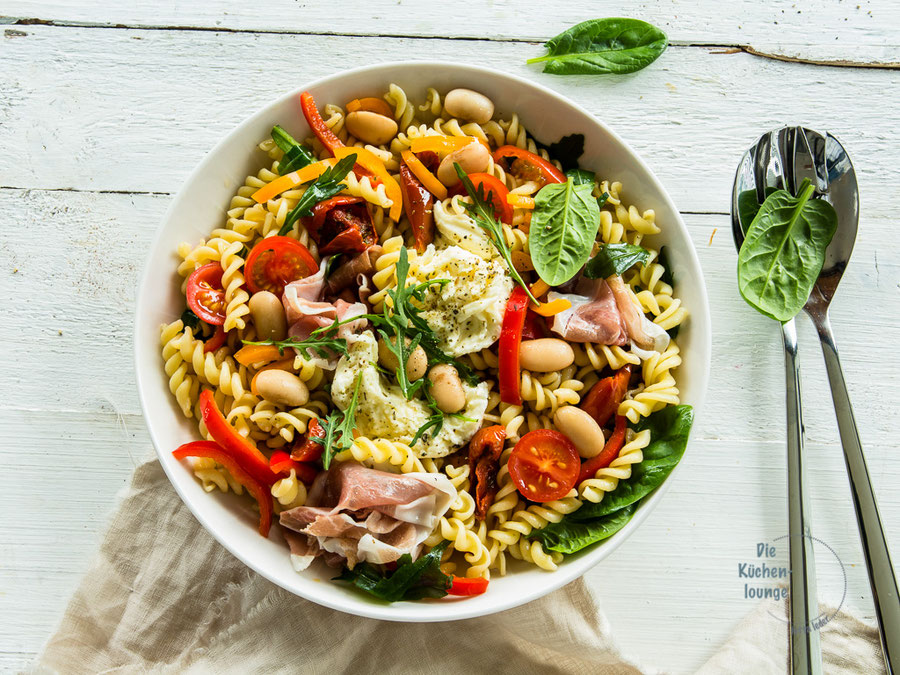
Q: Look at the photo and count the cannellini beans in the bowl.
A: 9